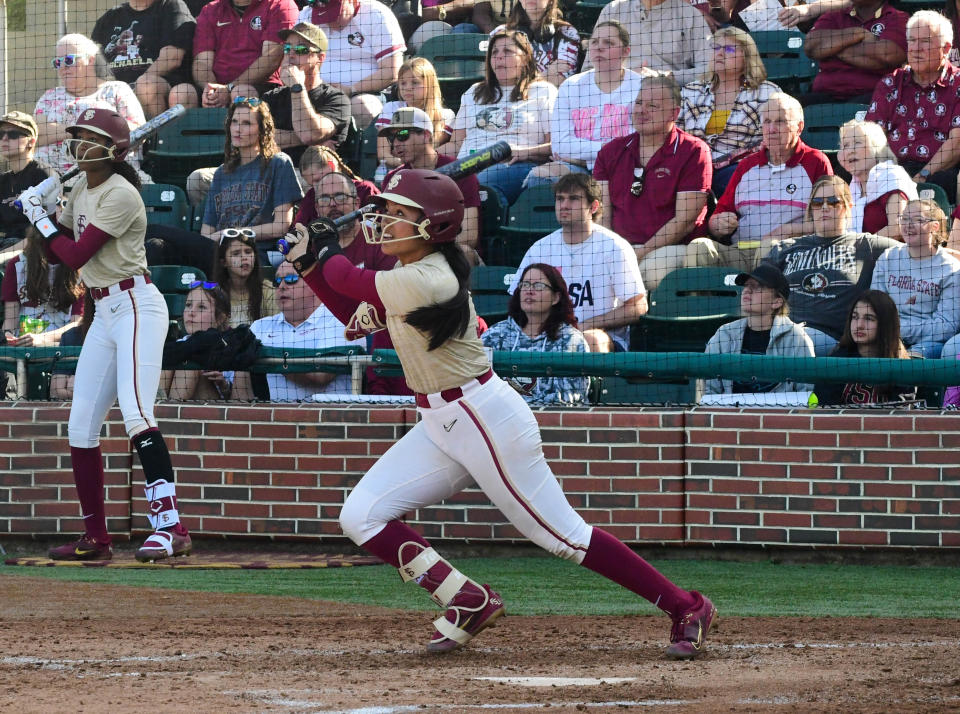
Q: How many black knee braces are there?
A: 1